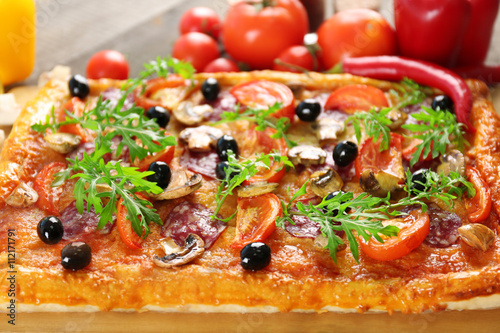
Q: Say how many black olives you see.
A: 14